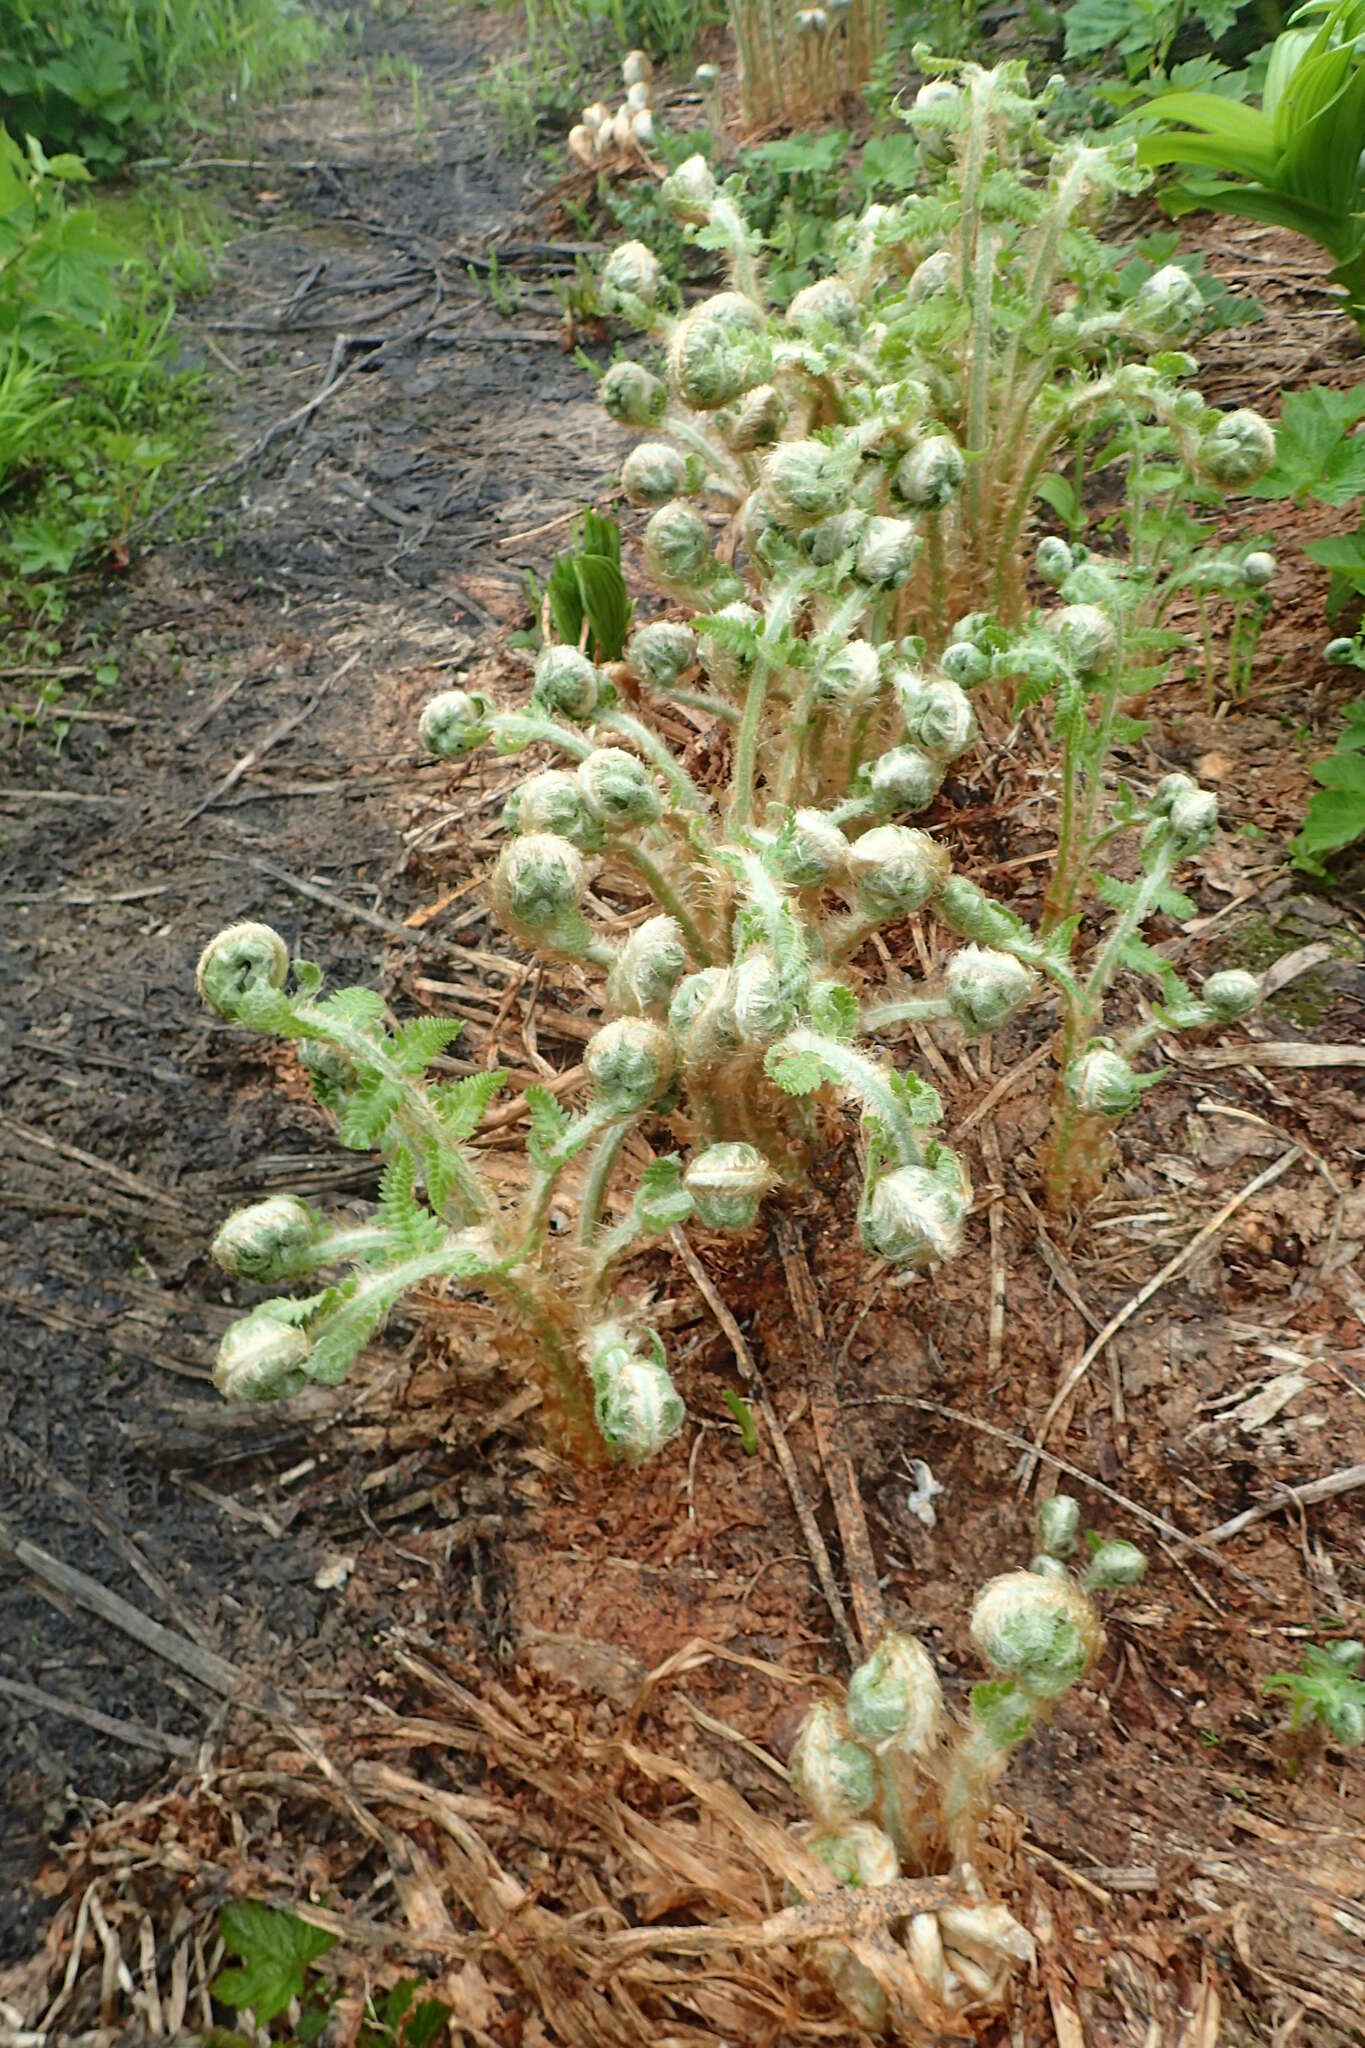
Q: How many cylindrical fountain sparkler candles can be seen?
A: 0